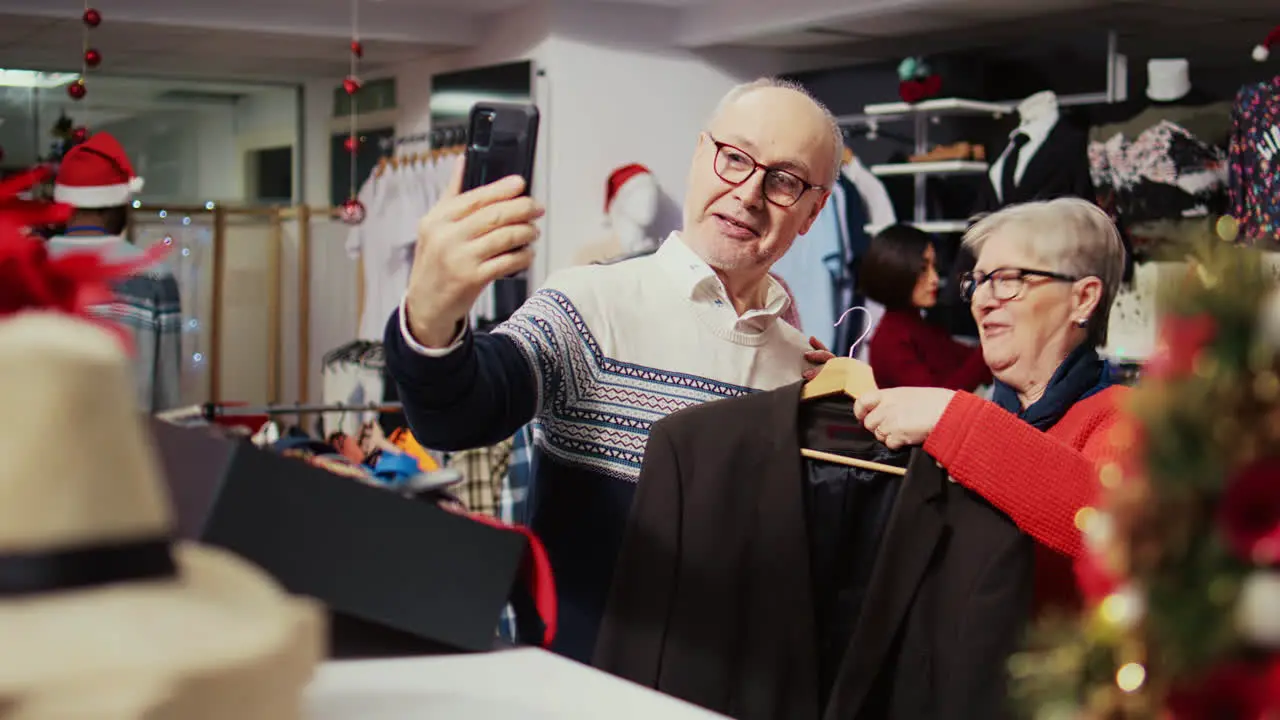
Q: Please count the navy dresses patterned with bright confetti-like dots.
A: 1